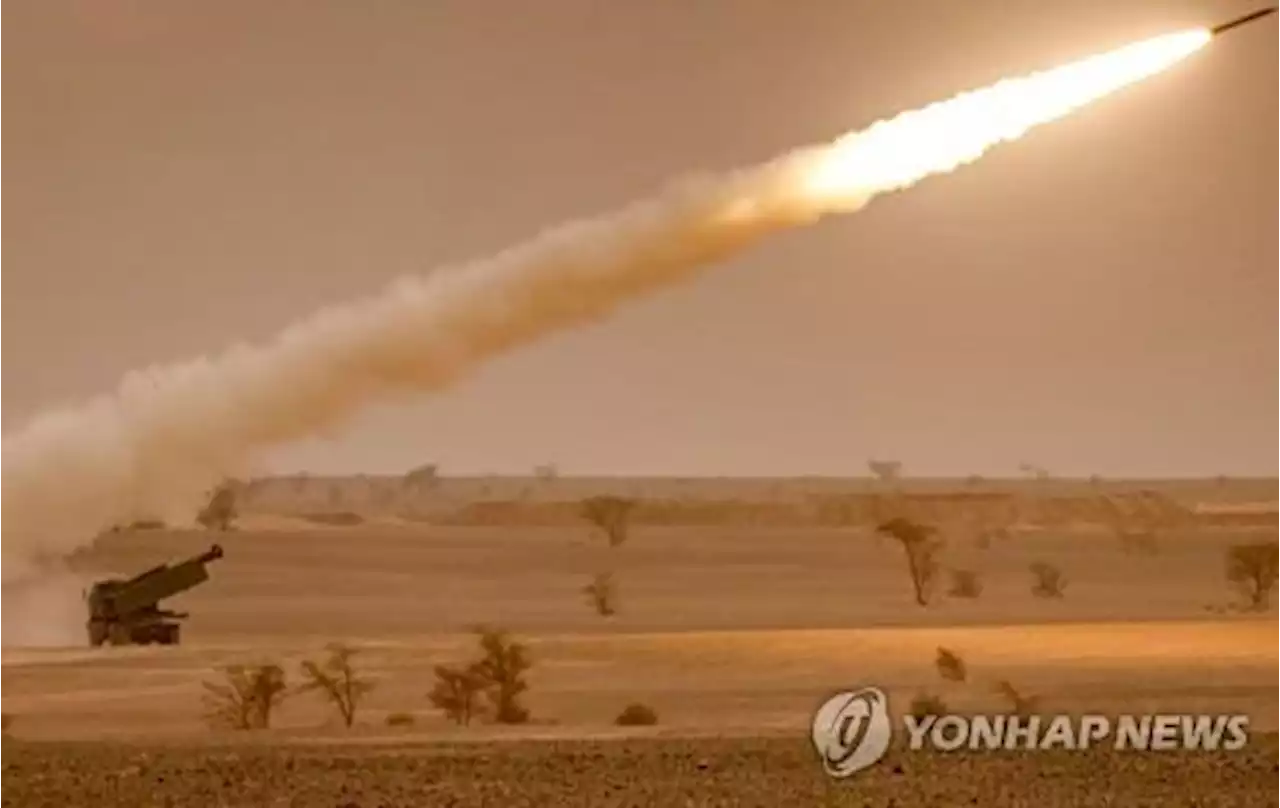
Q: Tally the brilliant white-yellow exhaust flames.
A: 1